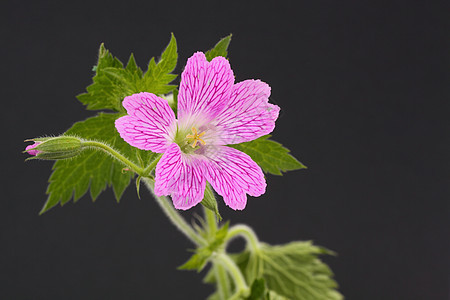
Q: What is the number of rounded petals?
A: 5